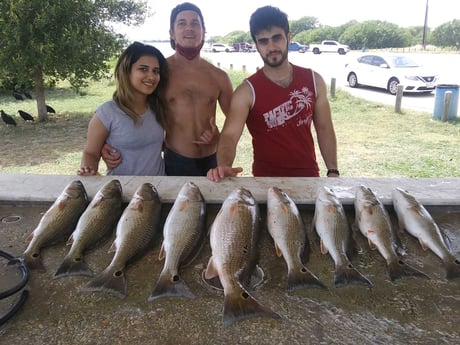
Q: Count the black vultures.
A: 5